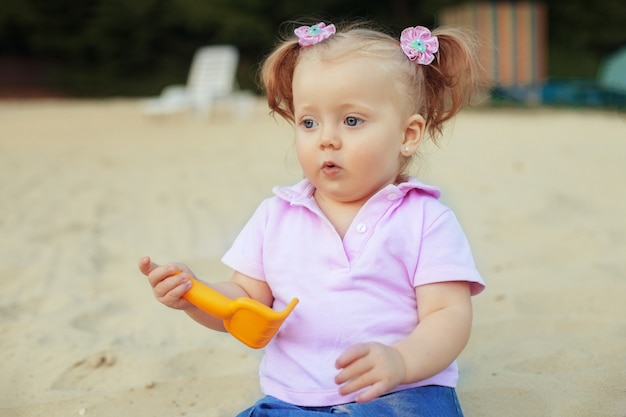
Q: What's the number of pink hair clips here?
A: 2